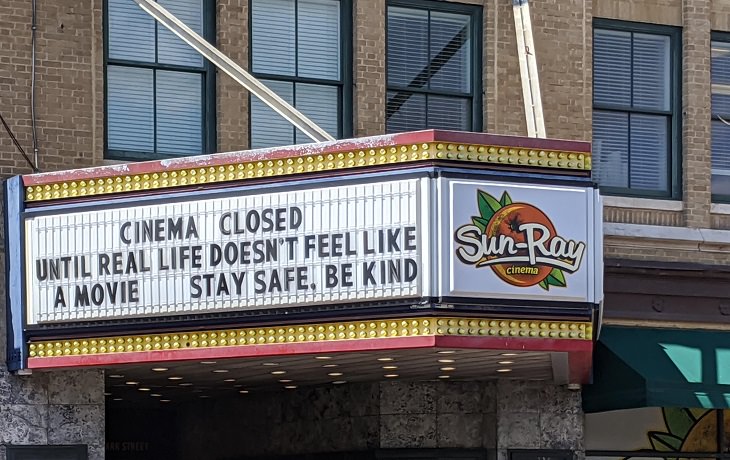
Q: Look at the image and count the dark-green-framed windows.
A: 5